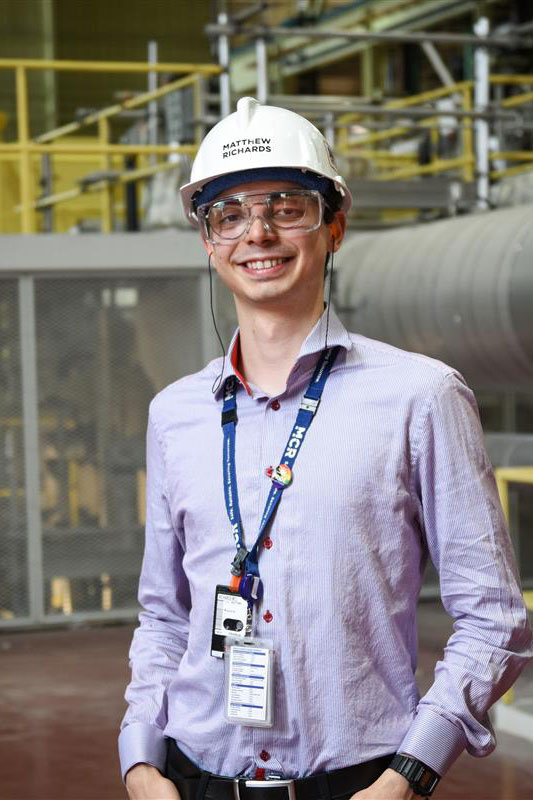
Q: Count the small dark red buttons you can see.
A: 5